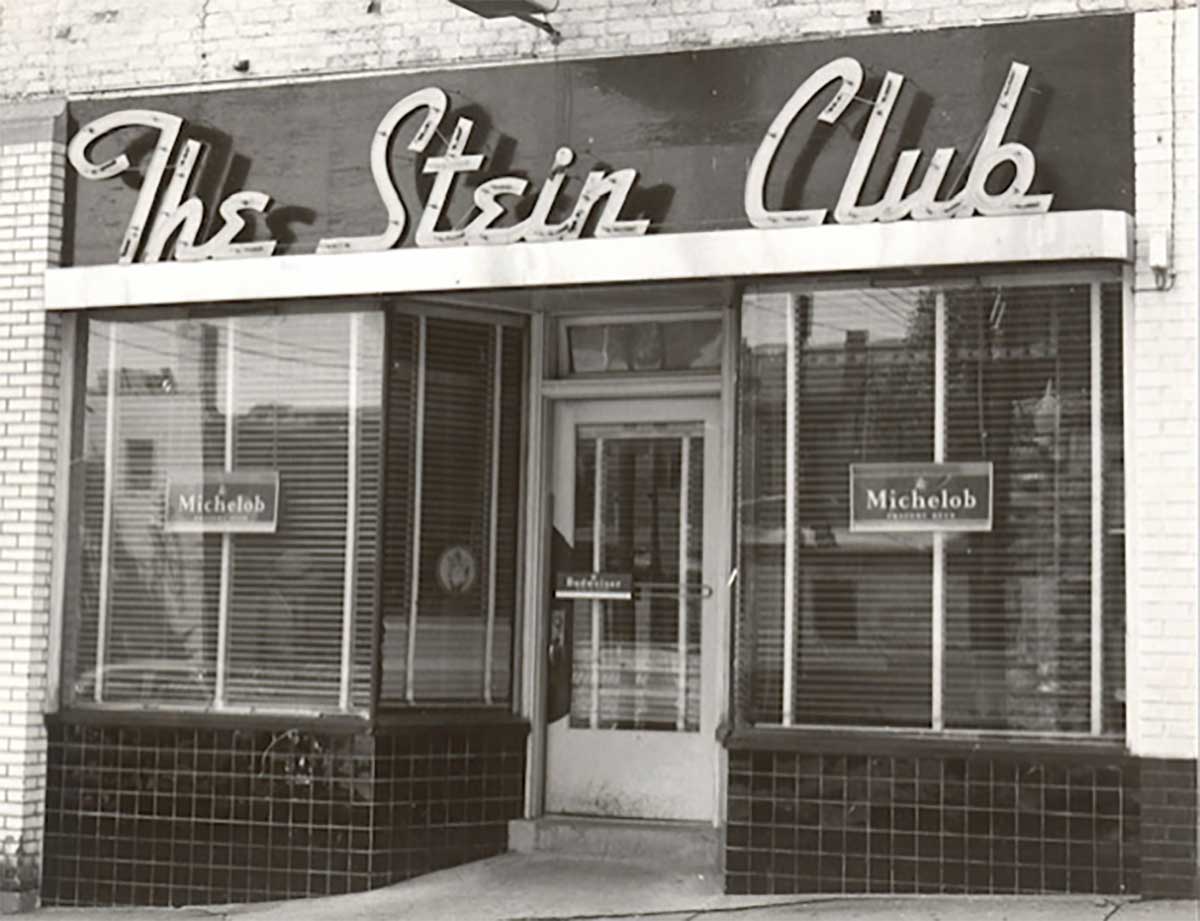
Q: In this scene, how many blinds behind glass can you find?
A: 4